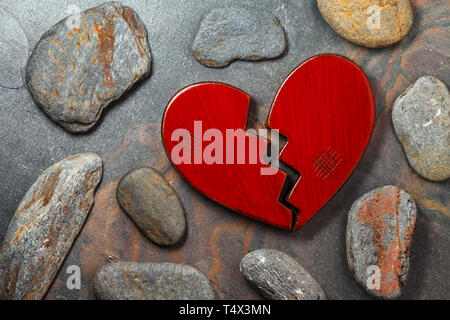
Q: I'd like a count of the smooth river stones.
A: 9